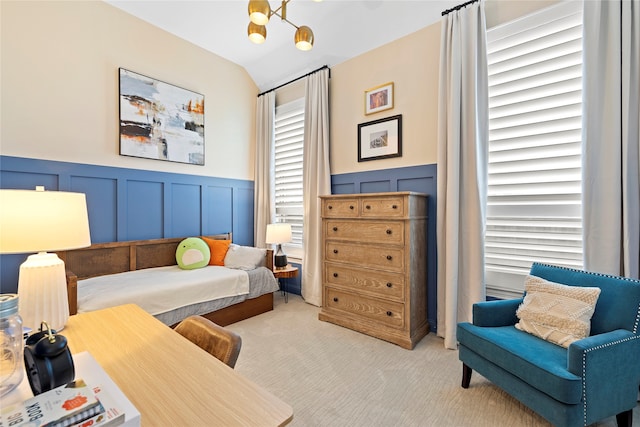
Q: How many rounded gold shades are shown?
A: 3